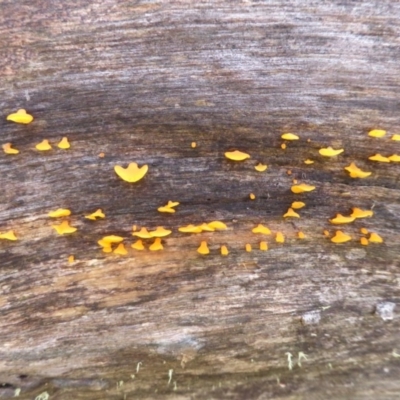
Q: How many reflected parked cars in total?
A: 0